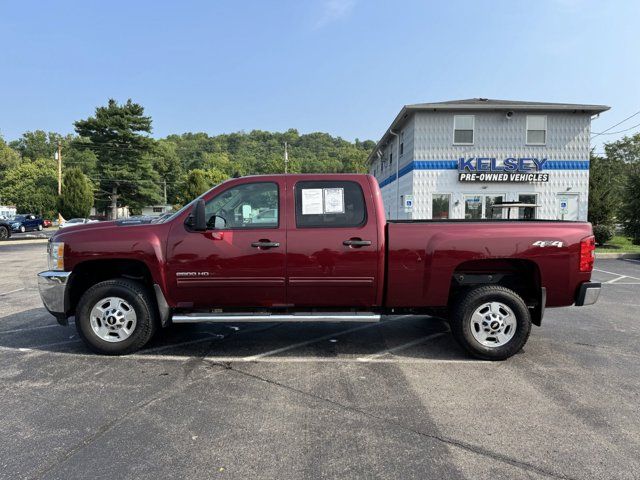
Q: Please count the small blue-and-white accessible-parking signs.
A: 2